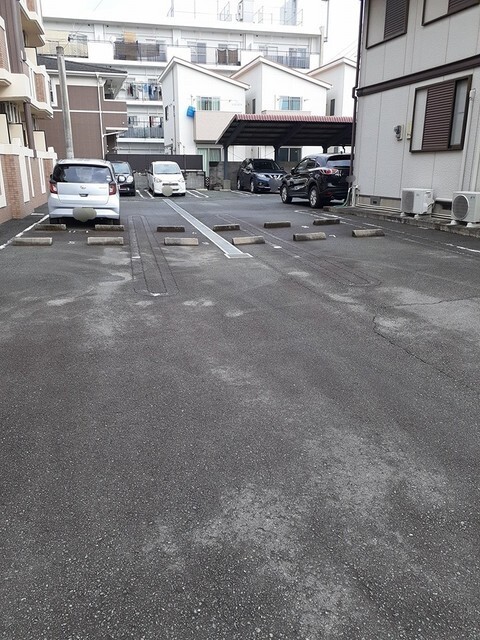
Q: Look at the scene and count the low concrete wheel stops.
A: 12